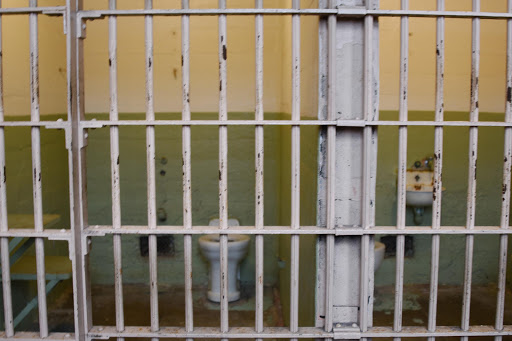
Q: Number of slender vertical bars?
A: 14